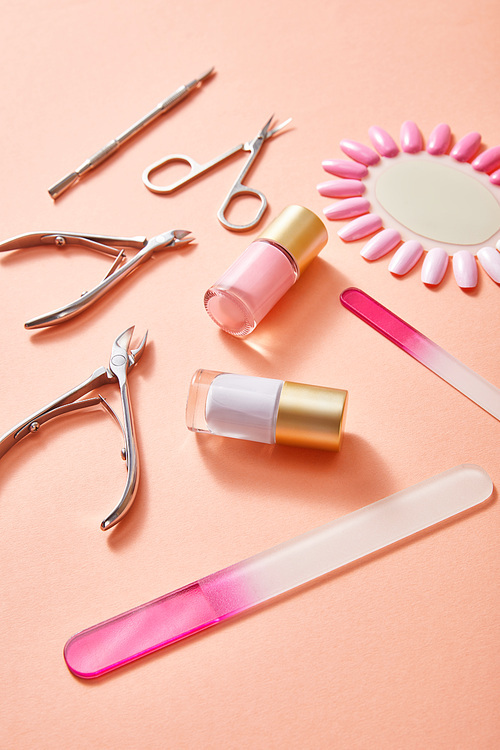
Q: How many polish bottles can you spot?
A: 2